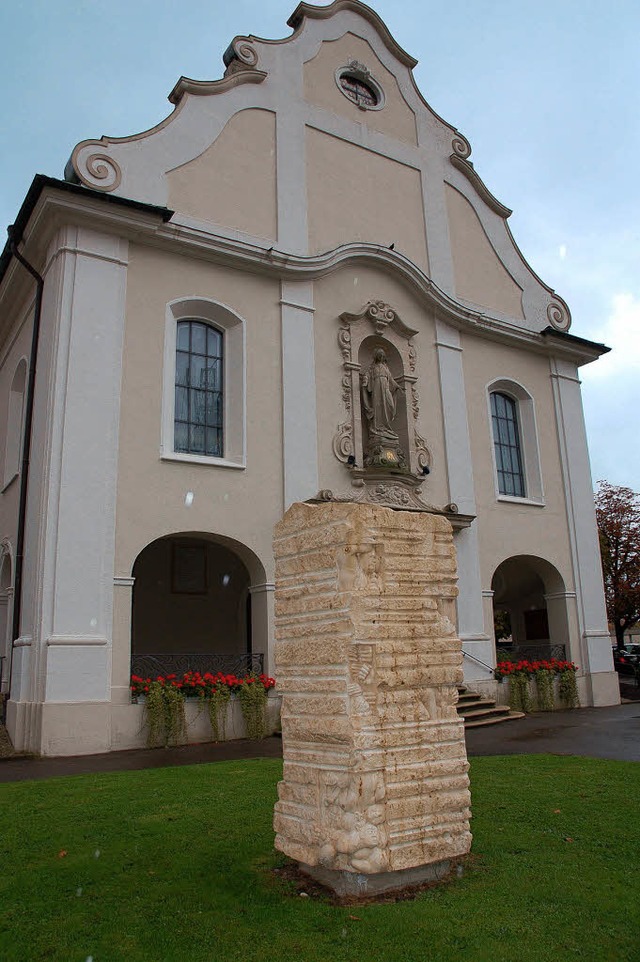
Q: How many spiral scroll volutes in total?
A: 4